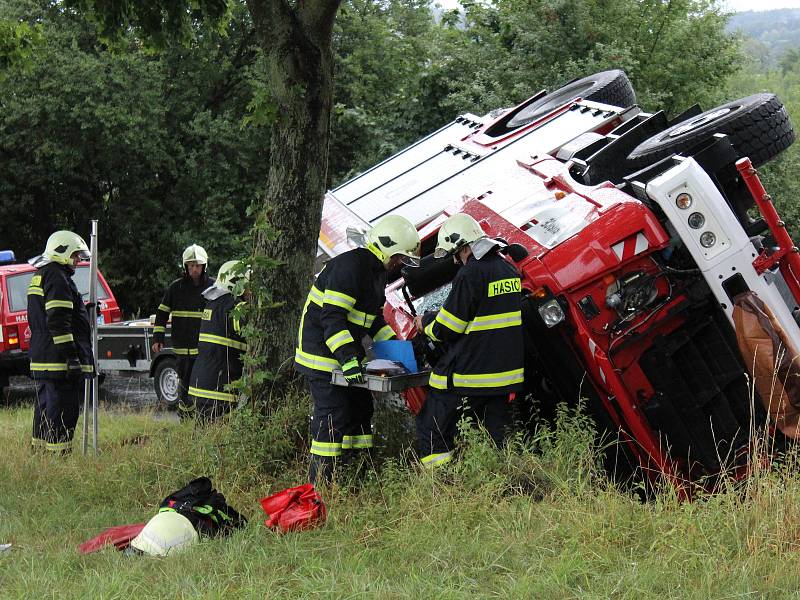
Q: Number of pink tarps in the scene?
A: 0